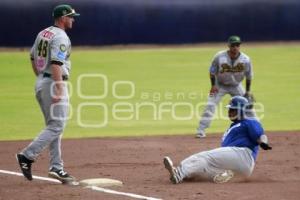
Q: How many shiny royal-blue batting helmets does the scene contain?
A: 1